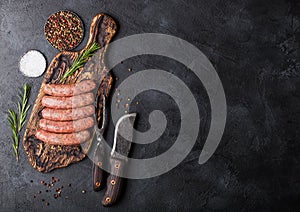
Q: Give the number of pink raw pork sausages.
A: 5